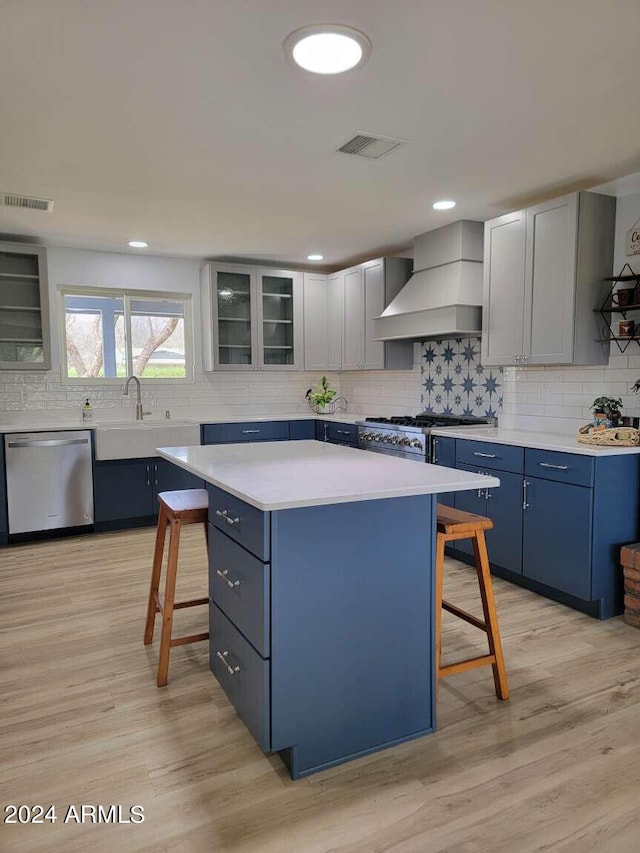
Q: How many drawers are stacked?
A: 3